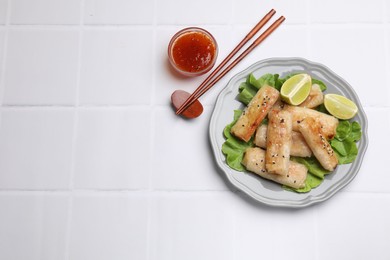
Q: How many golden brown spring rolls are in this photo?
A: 7